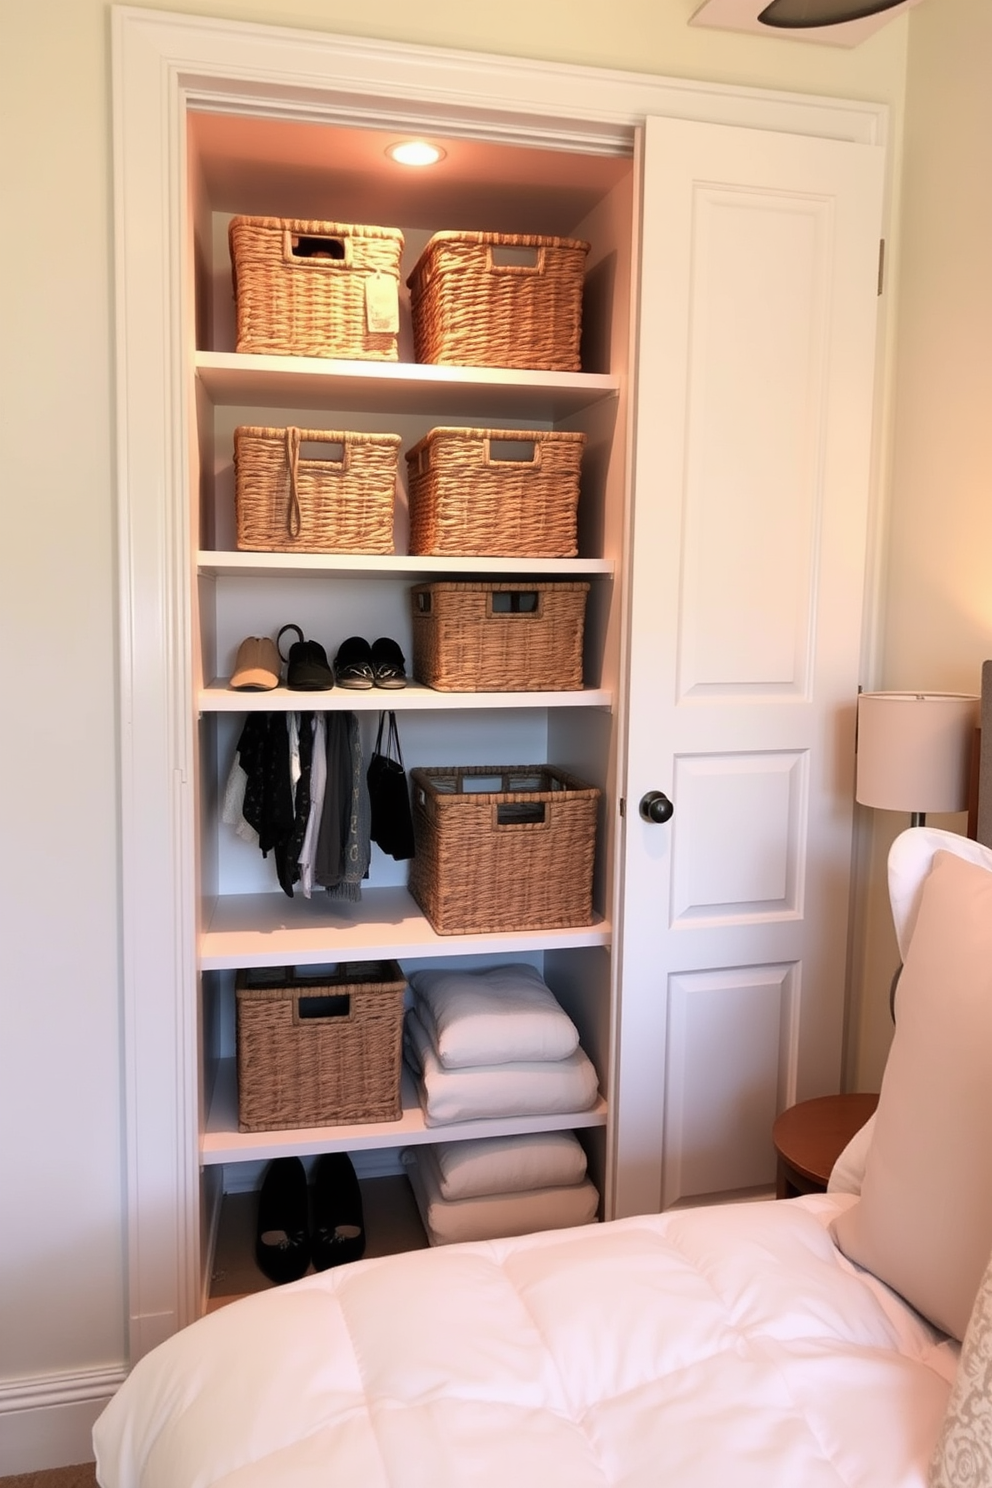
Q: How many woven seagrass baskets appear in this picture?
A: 7